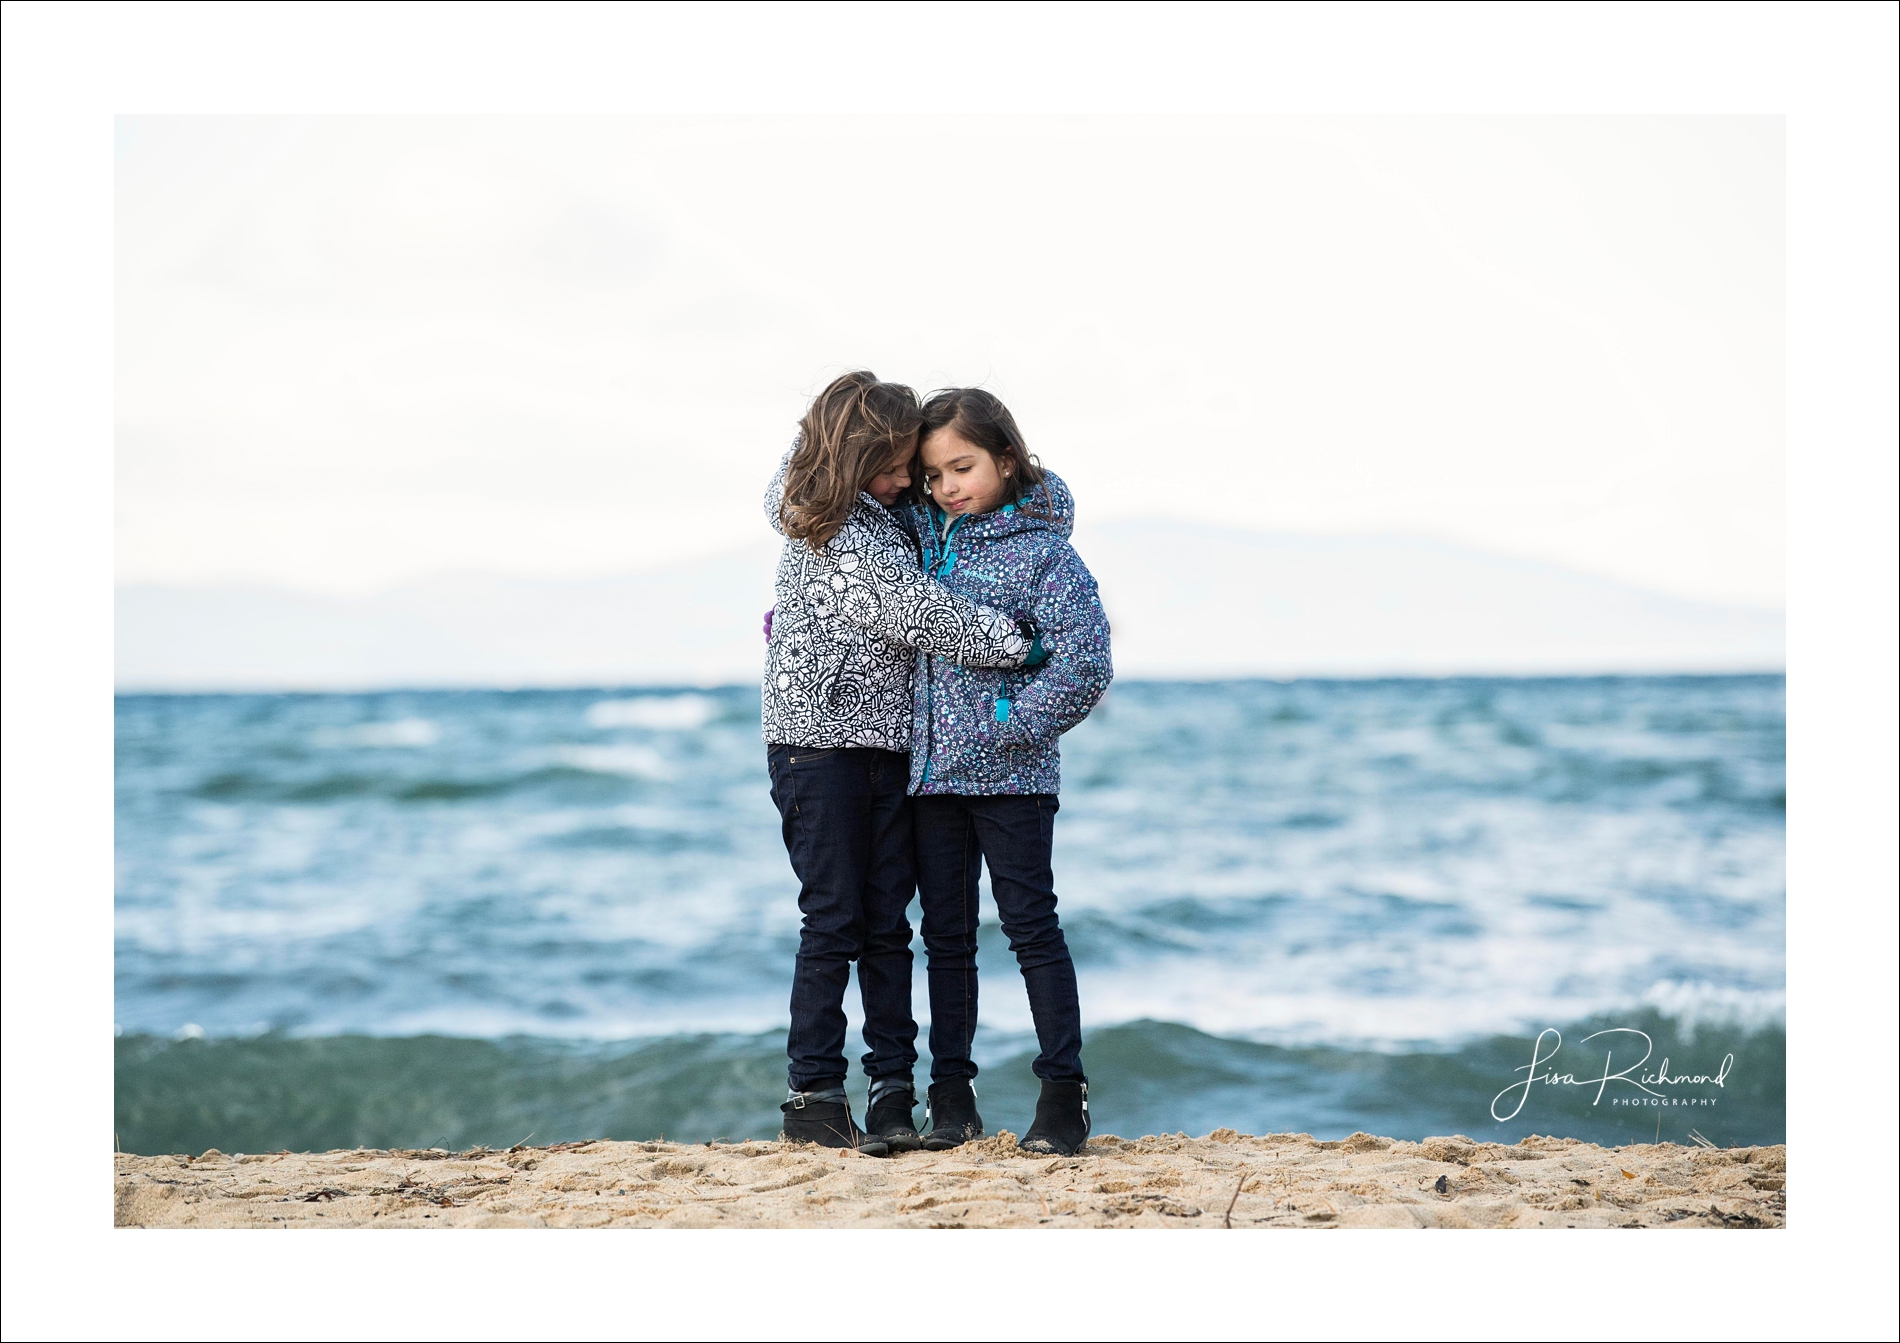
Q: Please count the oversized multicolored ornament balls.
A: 0